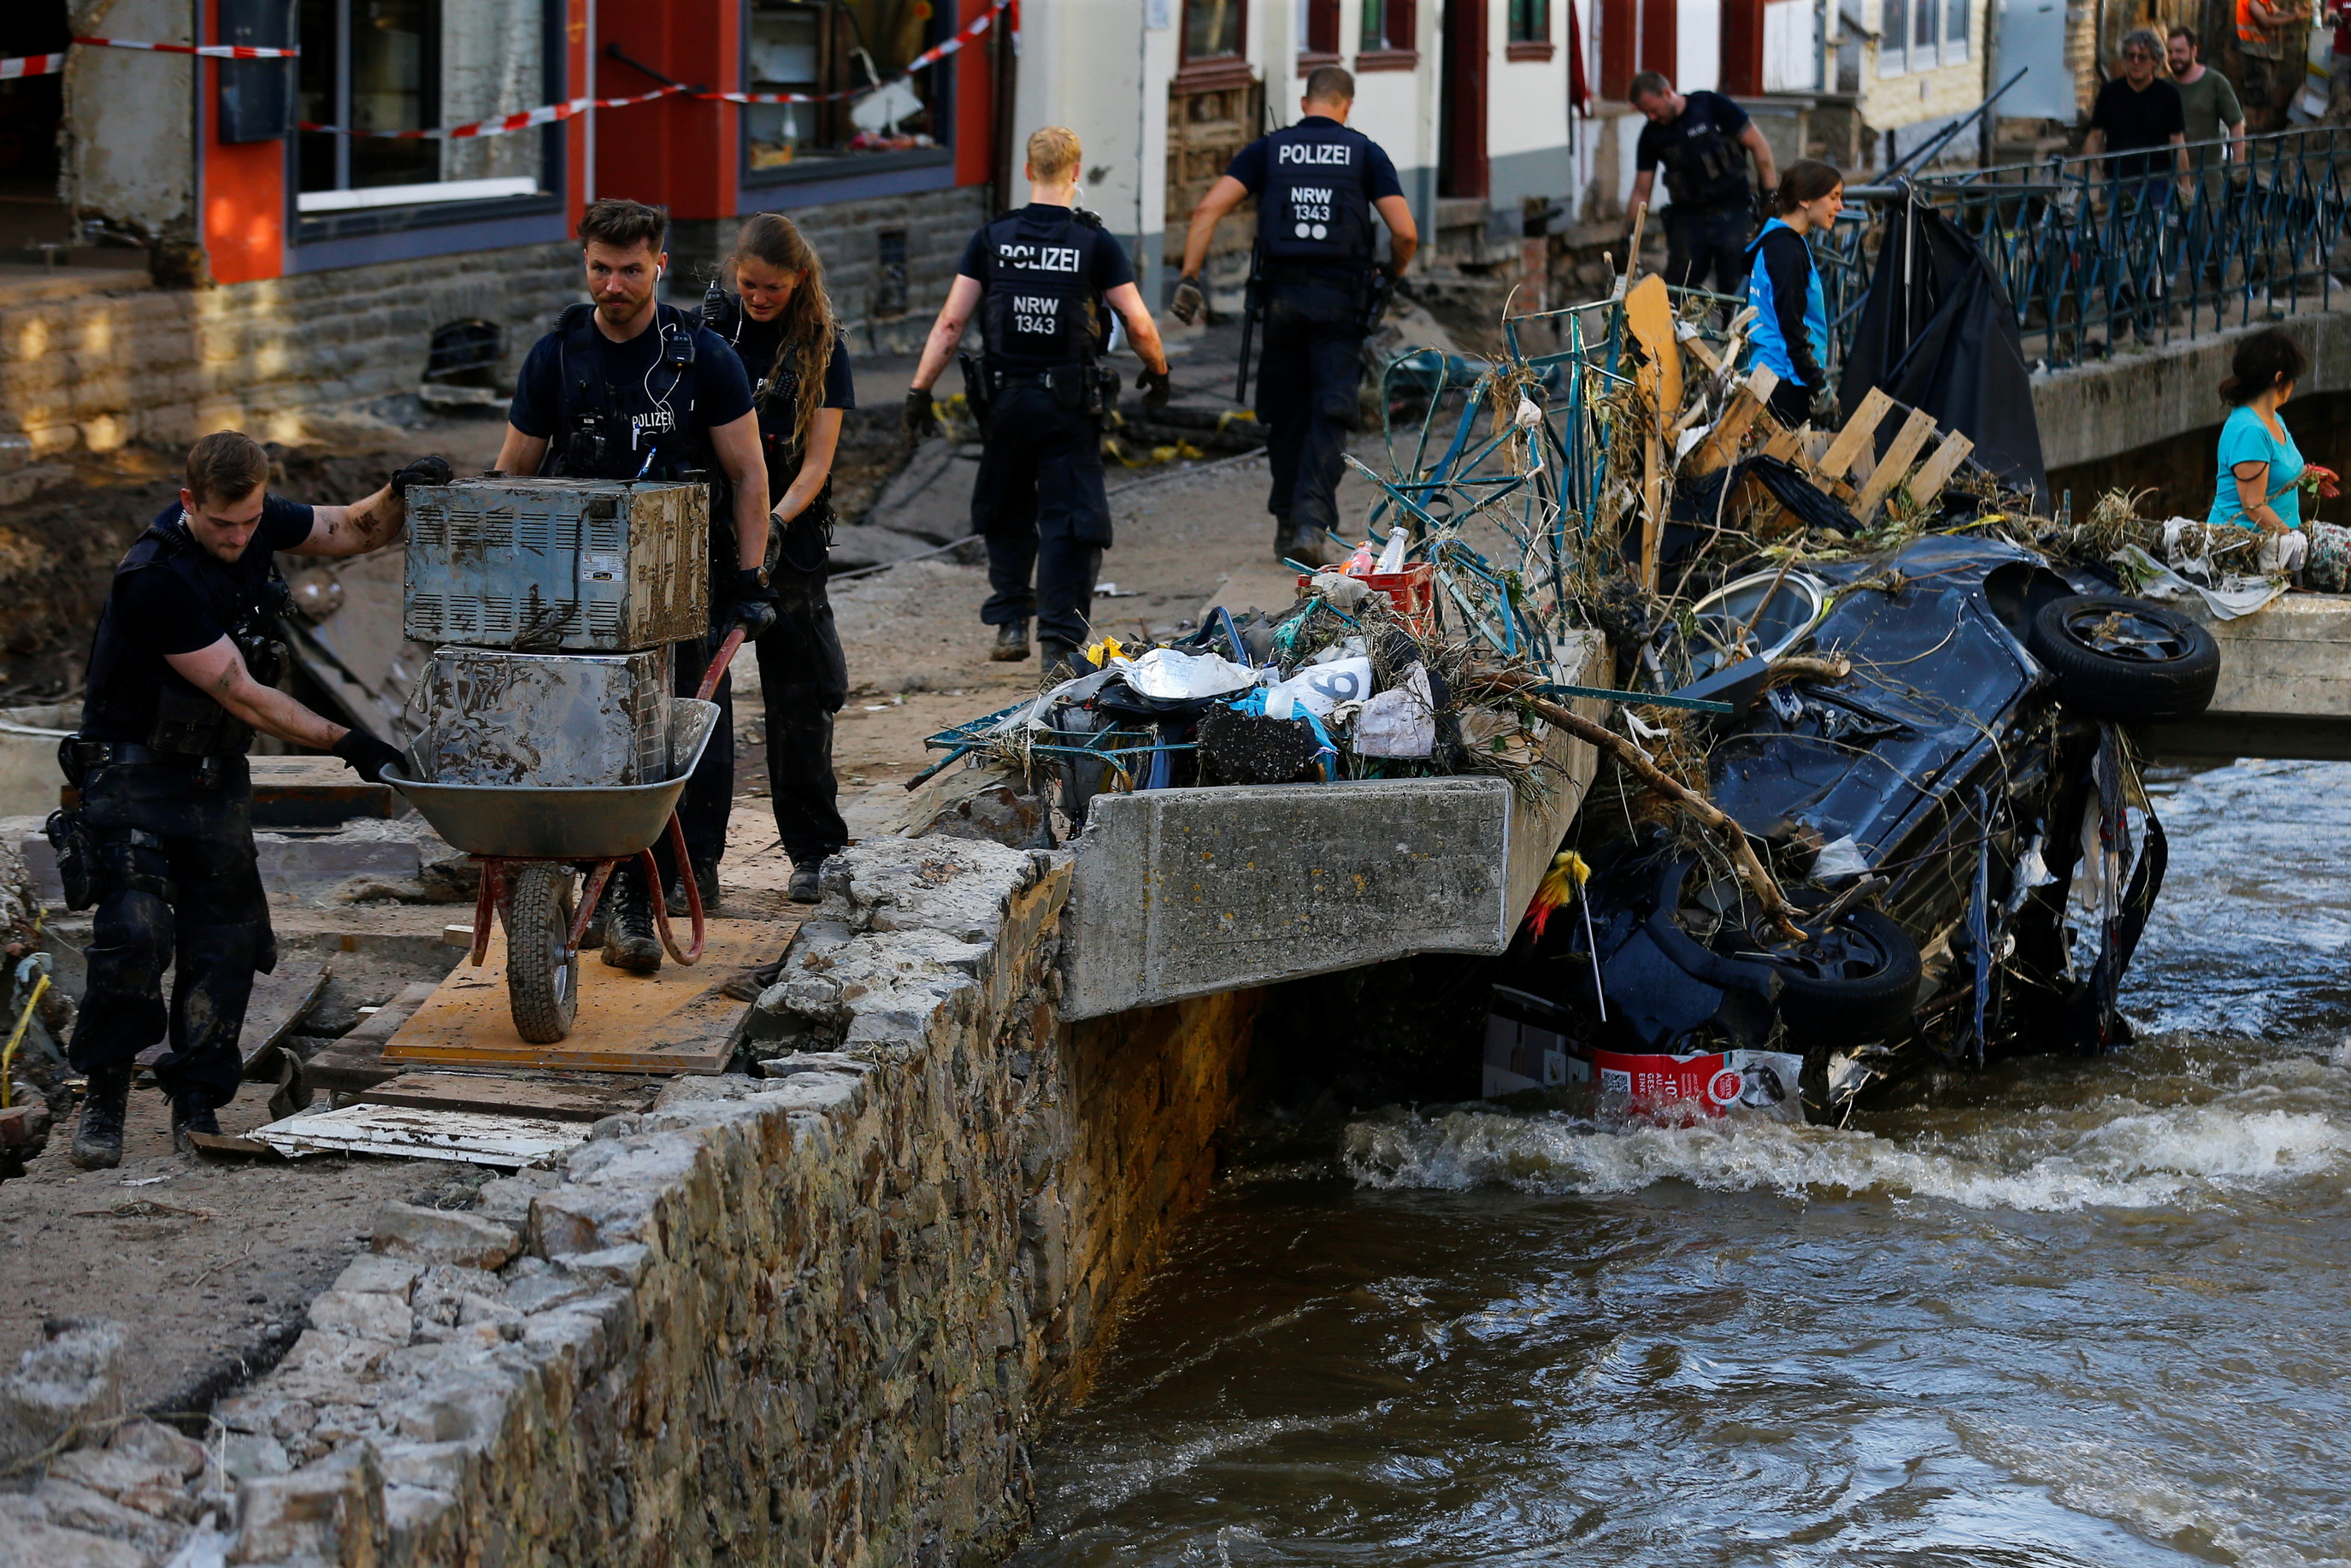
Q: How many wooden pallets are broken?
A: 1